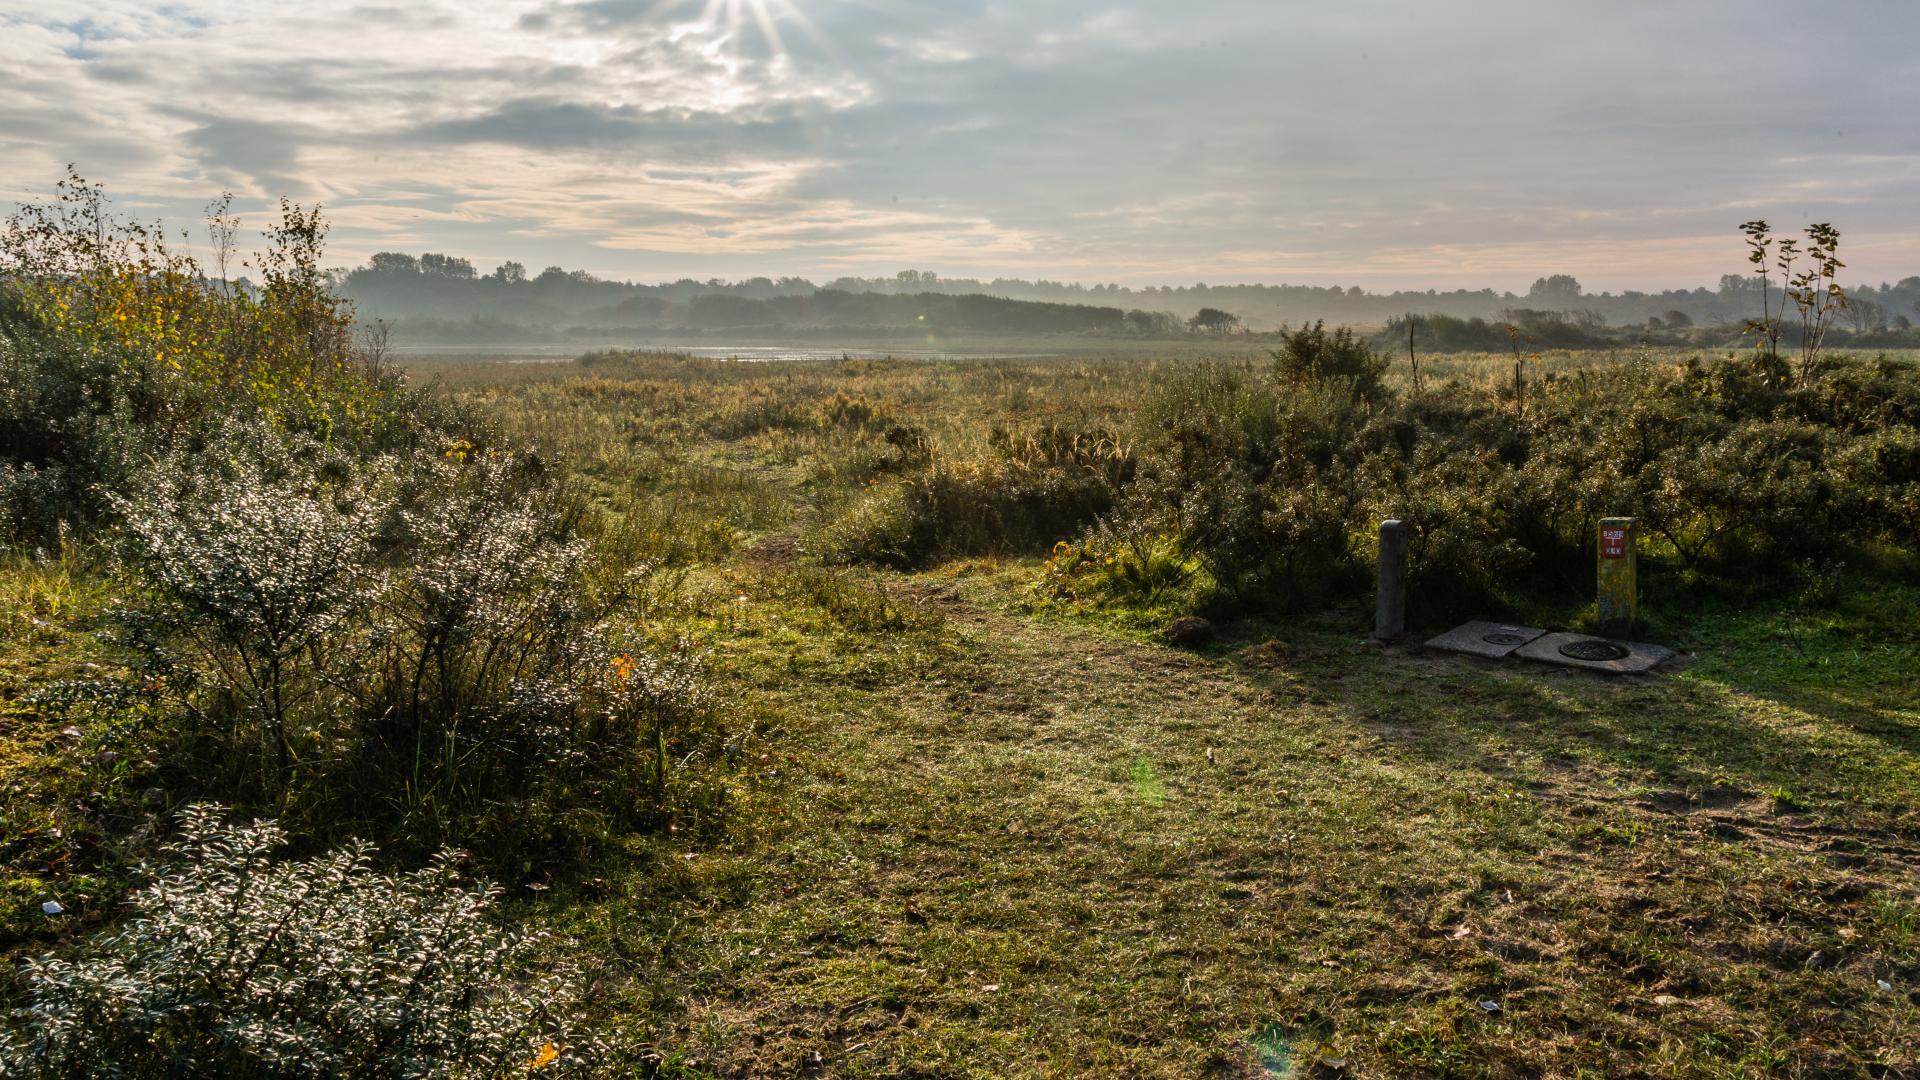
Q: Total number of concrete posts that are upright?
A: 2